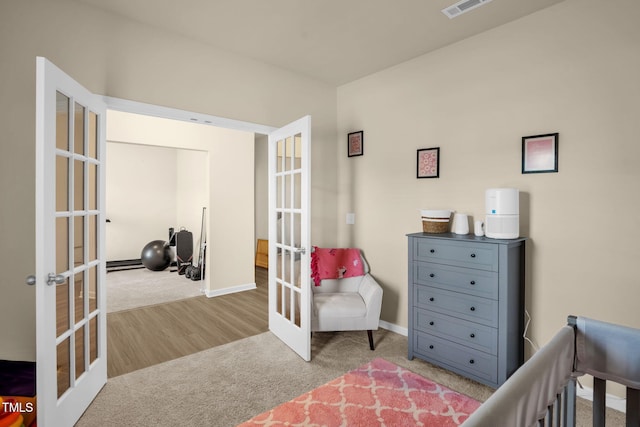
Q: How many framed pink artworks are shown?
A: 3